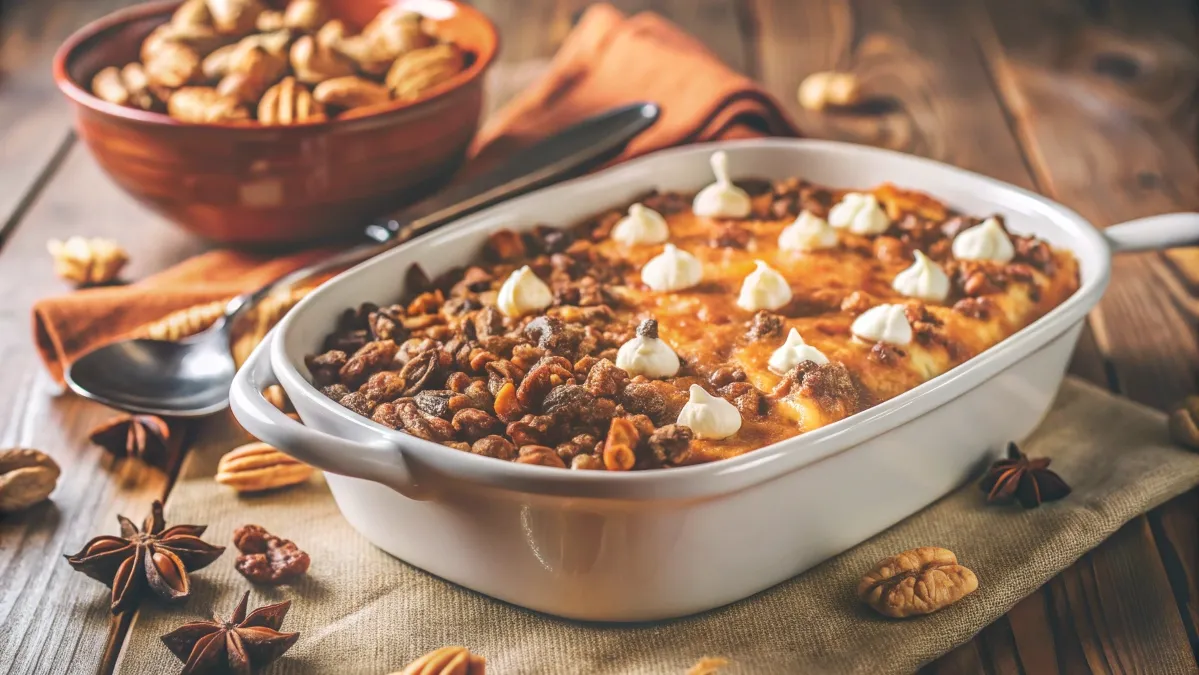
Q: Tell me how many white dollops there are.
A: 13